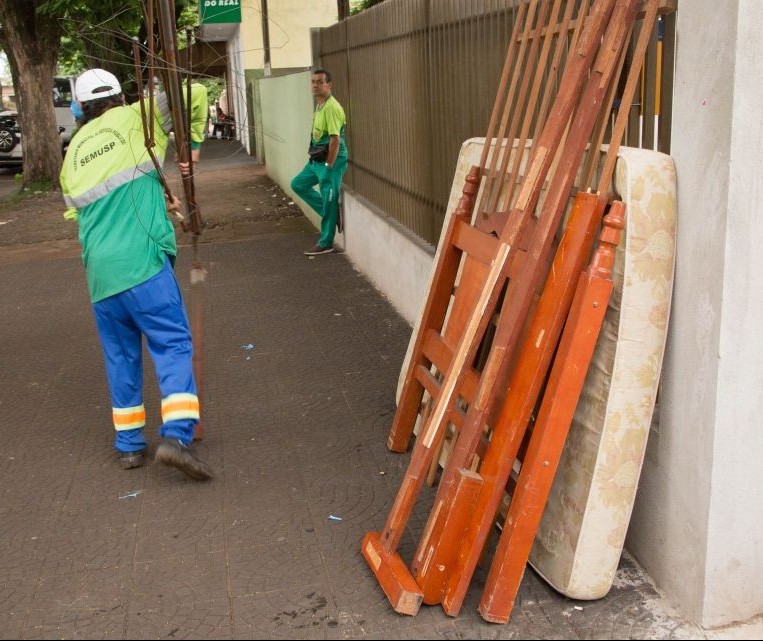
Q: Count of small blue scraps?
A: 3